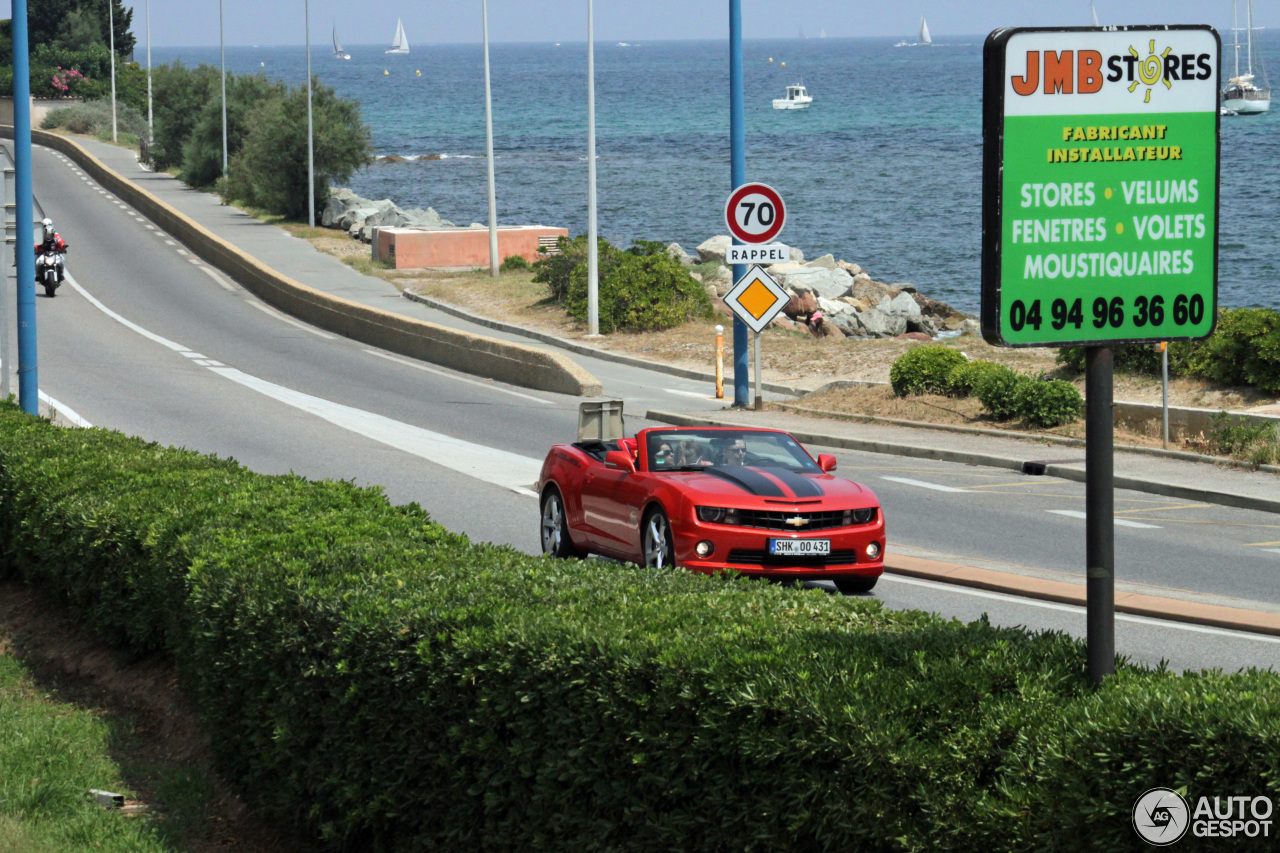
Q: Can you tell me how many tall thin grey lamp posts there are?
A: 6